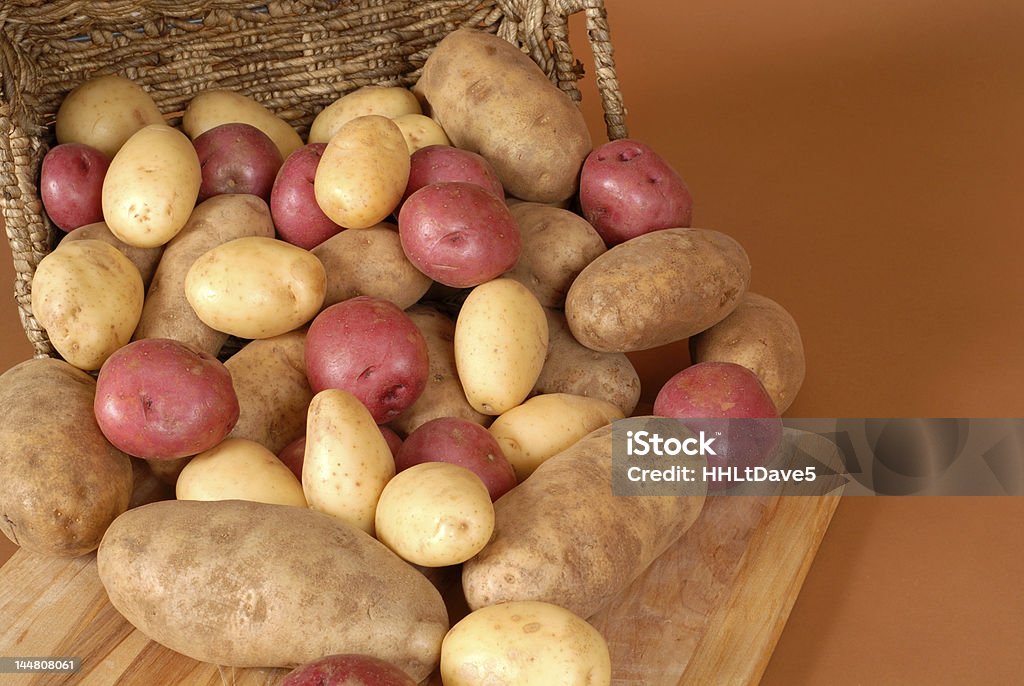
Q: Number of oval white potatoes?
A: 14